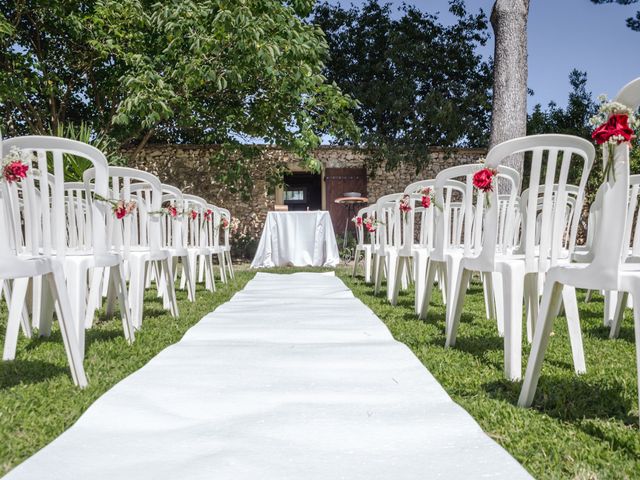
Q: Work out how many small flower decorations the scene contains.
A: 12